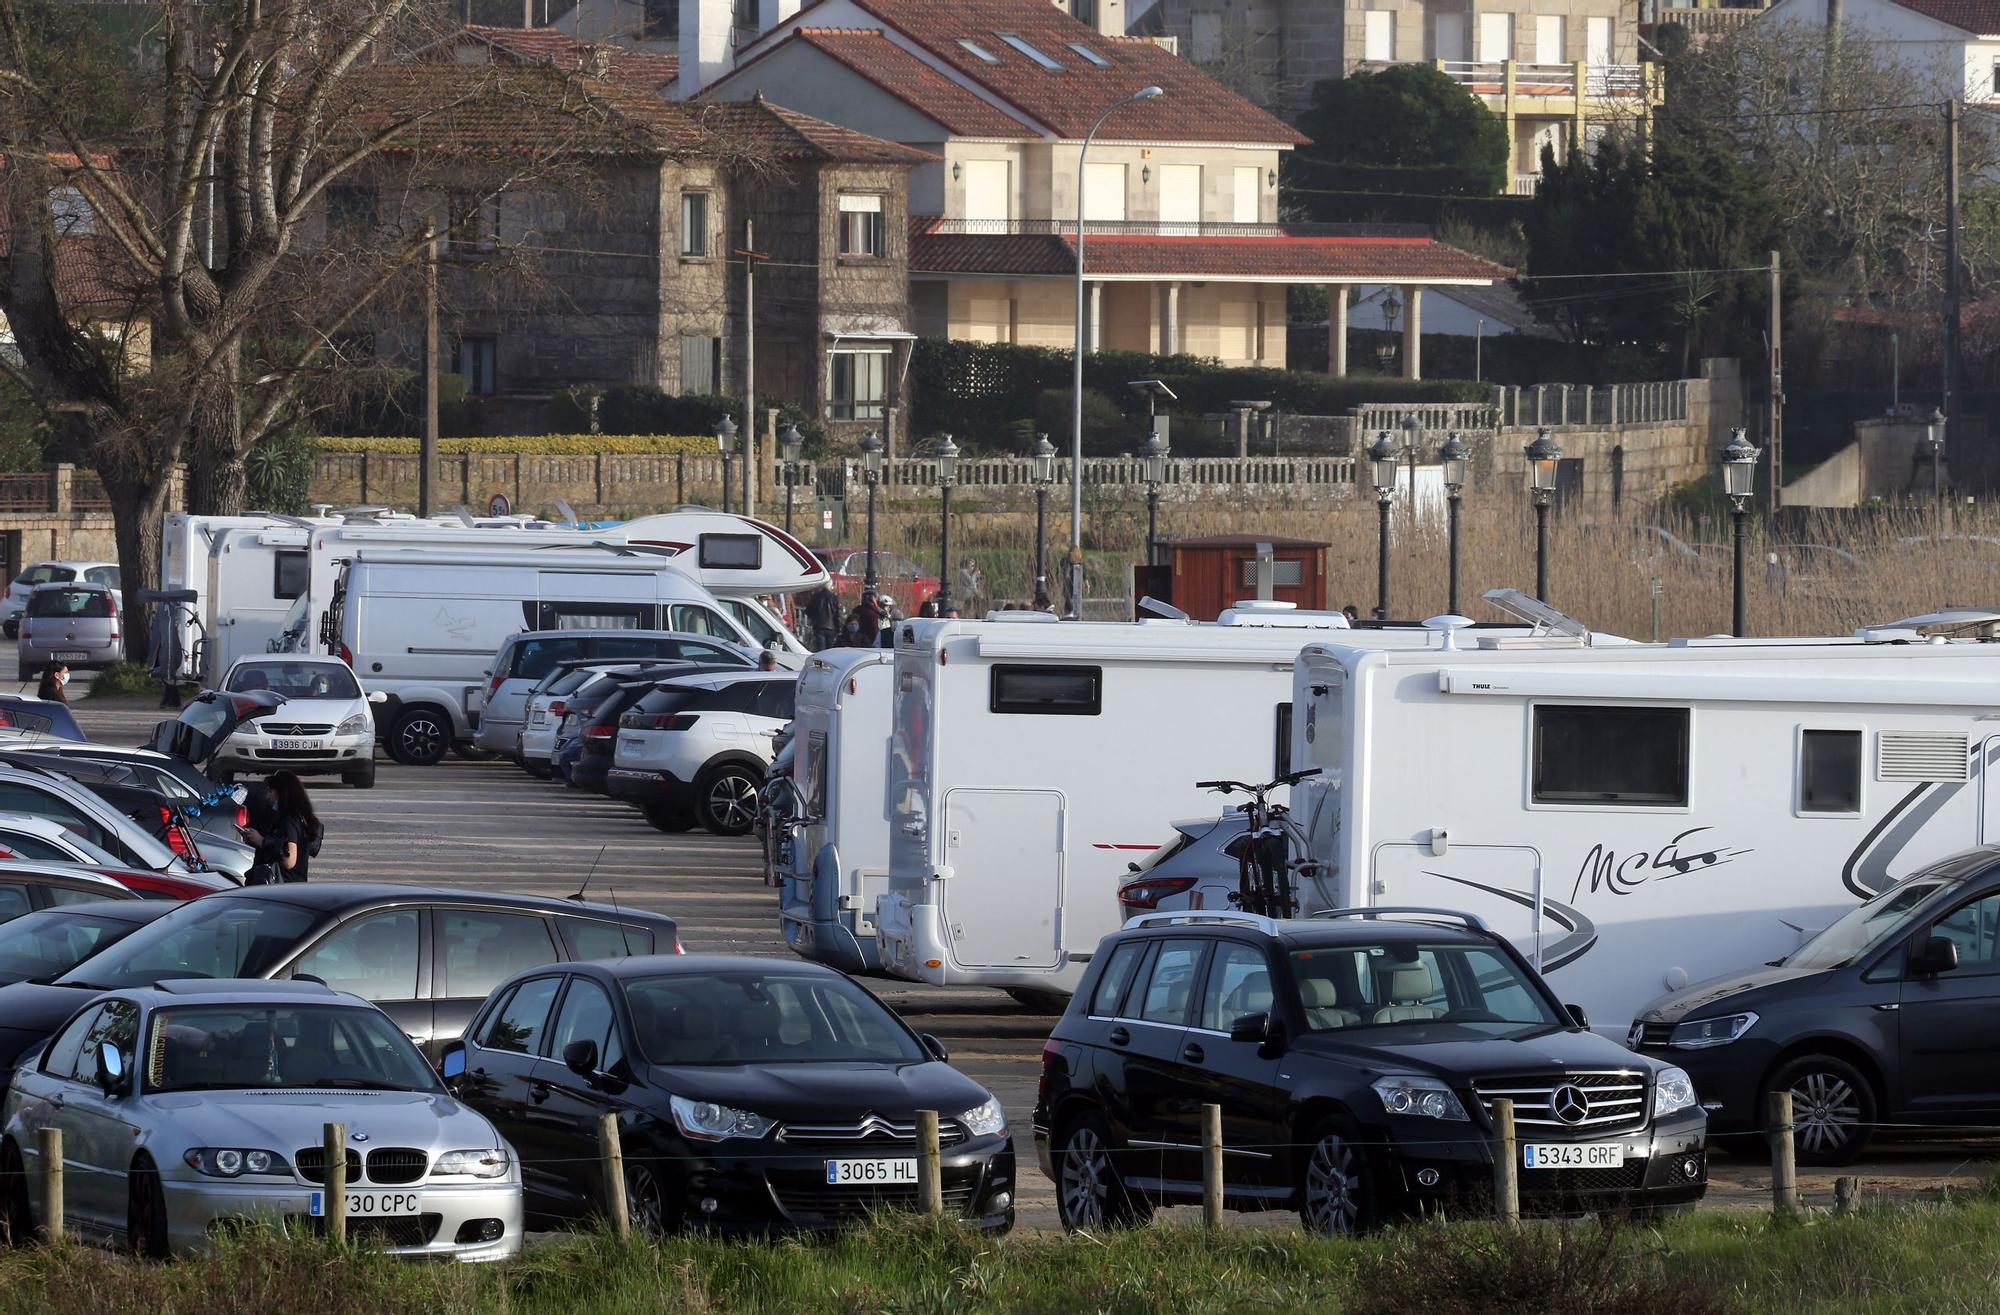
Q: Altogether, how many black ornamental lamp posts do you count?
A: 12